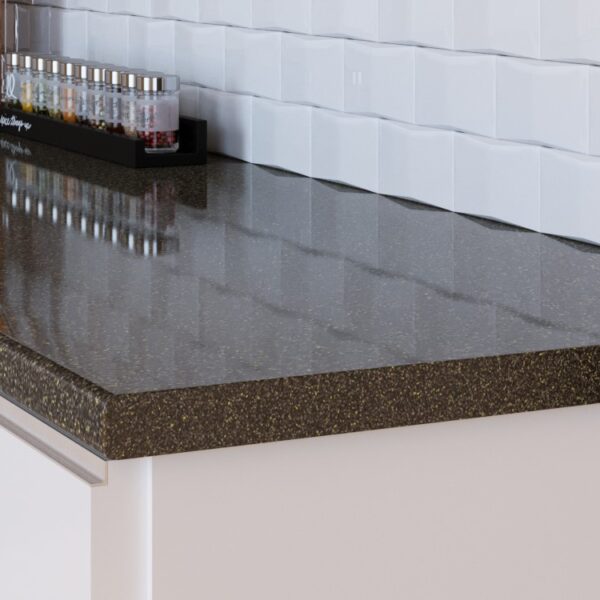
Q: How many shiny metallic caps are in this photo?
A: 10